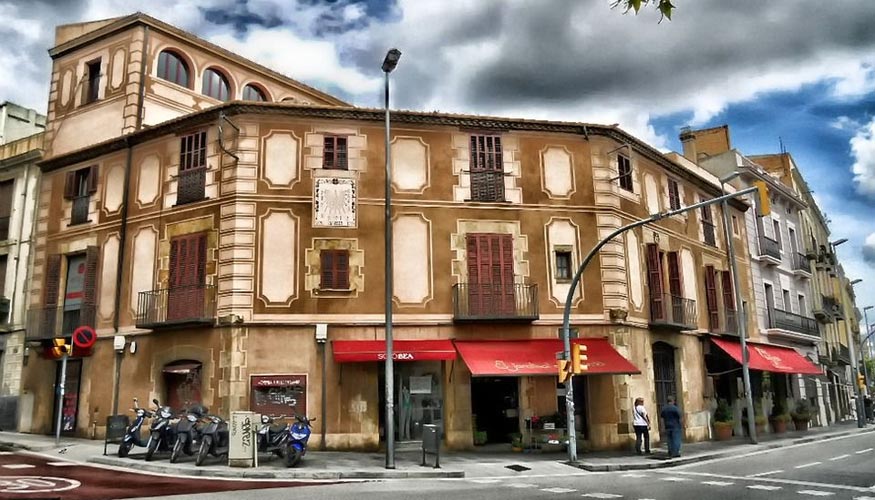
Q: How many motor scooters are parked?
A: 6